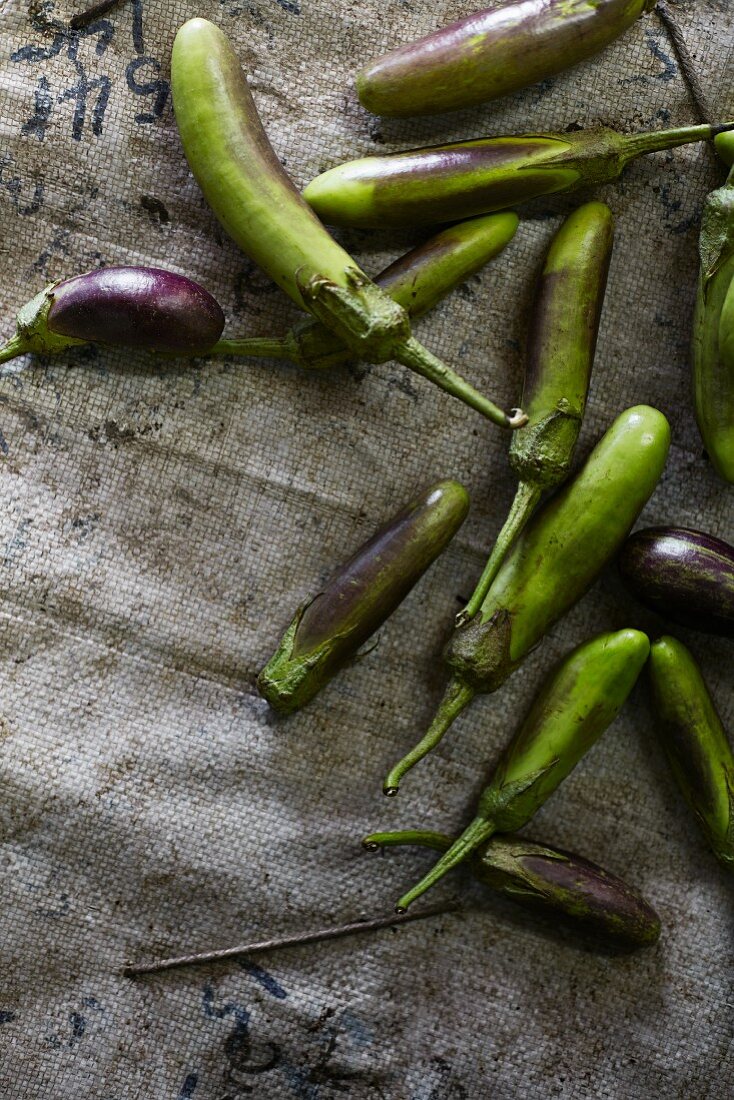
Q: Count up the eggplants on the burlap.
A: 14